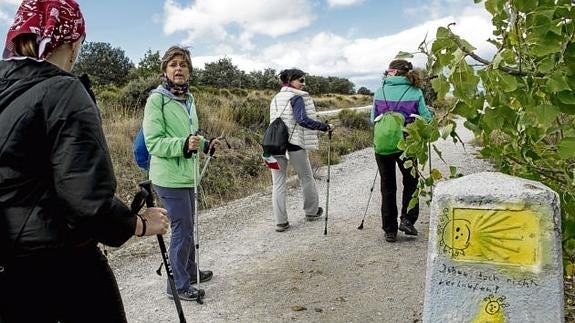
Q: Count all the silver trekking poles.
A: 2